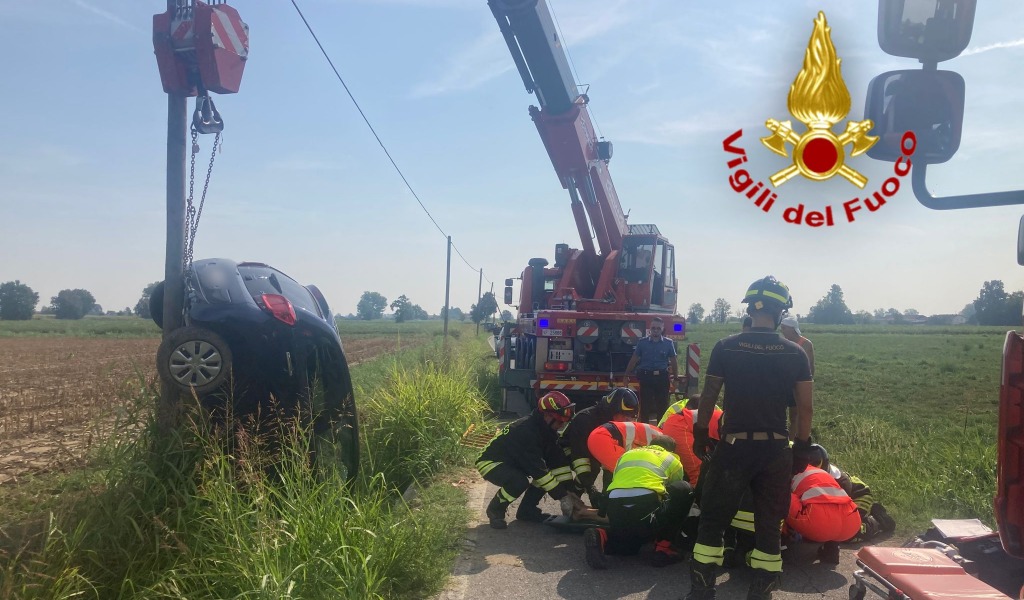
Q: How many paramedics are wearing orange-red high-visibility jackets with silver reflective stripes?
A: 3